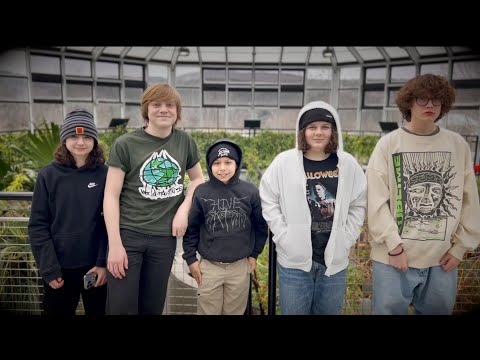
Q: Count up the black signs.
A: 3